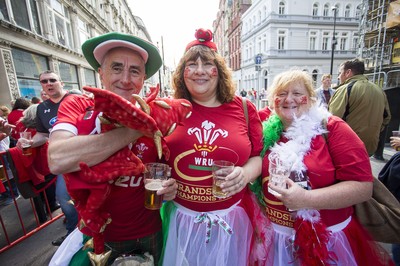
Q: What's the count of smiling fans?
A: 3